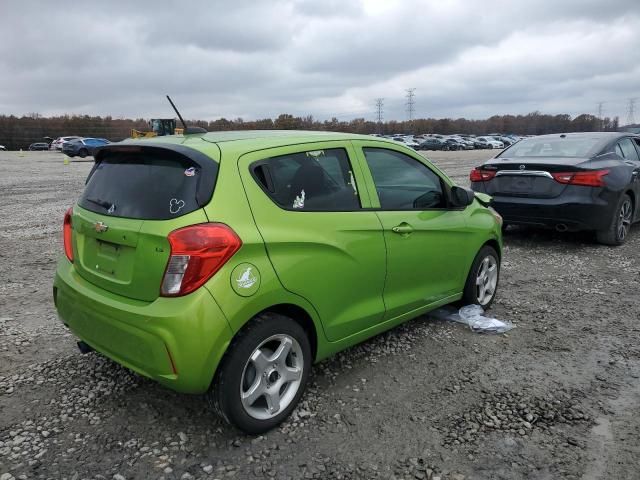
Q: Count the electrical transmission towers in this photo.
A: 4